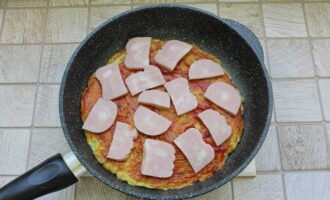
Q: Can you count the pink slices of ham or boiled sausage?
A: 14